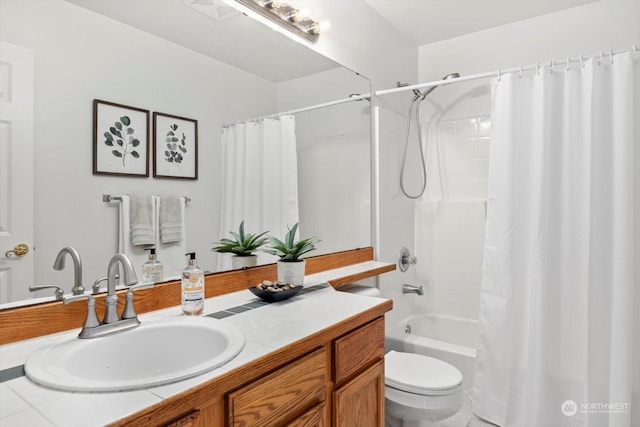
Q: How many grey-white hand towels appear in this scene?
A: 2